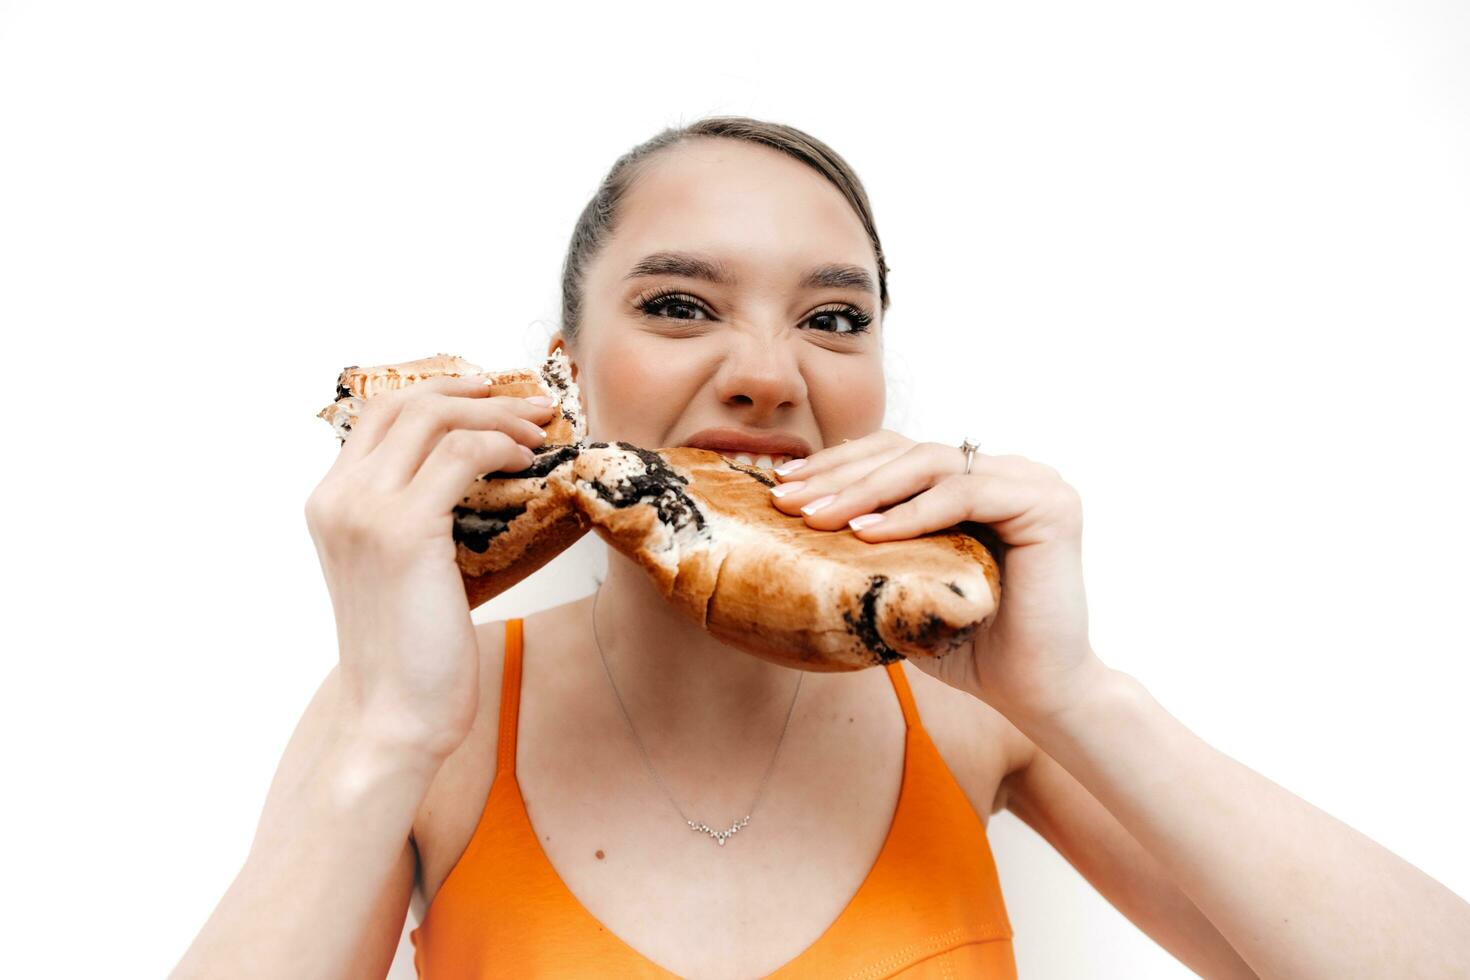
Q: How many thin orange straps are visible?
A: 2